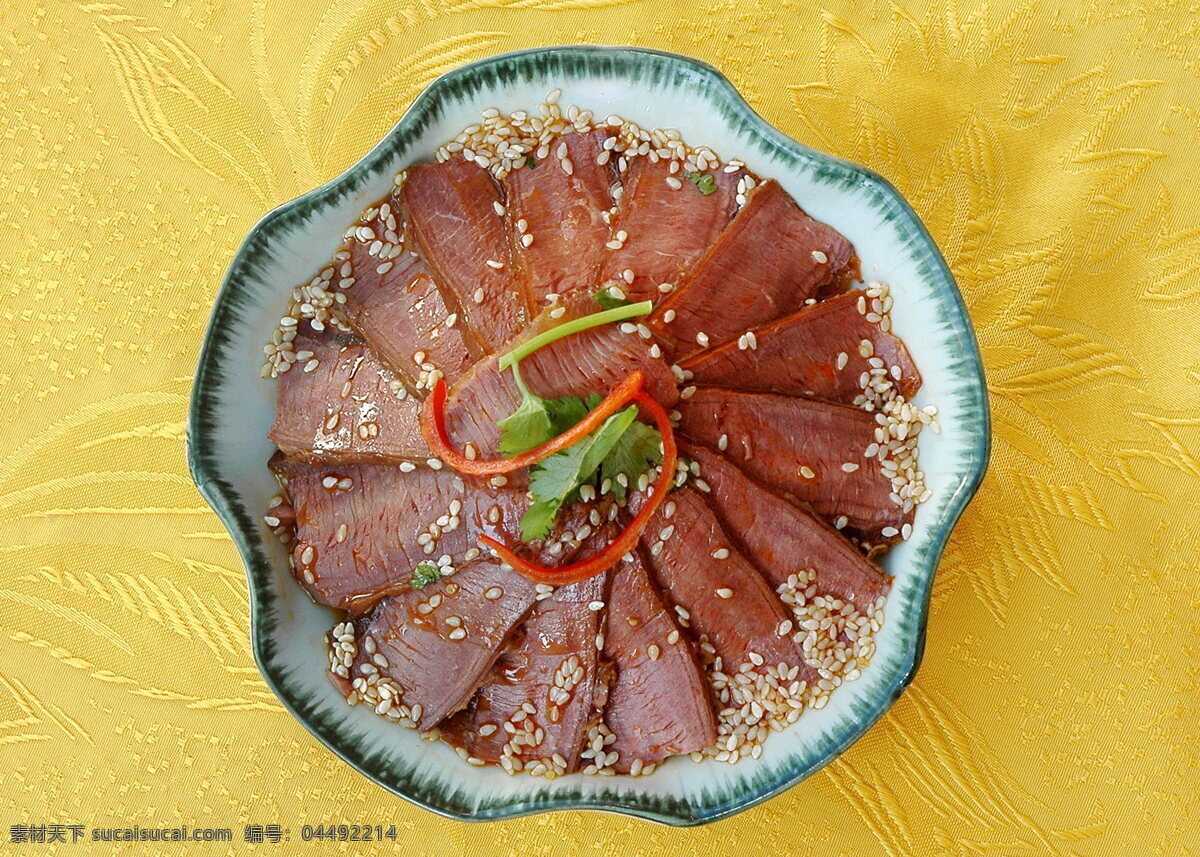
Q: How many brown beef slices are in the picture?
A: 15